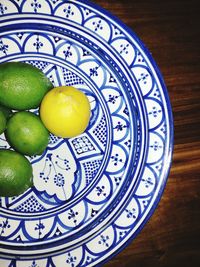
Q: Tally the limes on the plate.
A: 4